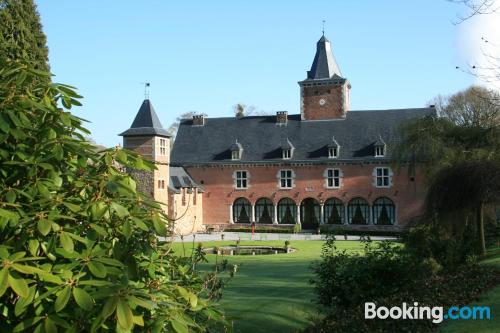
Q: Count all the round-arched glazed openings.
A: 7